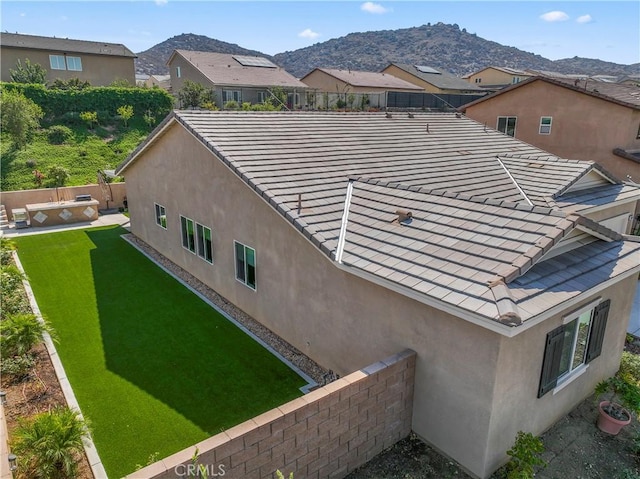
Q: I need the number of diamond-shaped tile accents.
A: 3